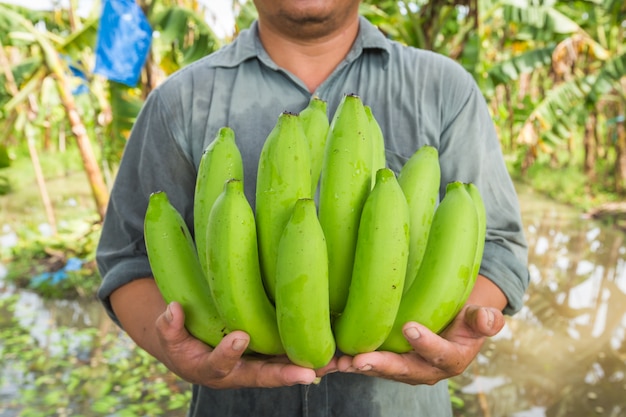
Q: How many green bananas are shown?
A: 12